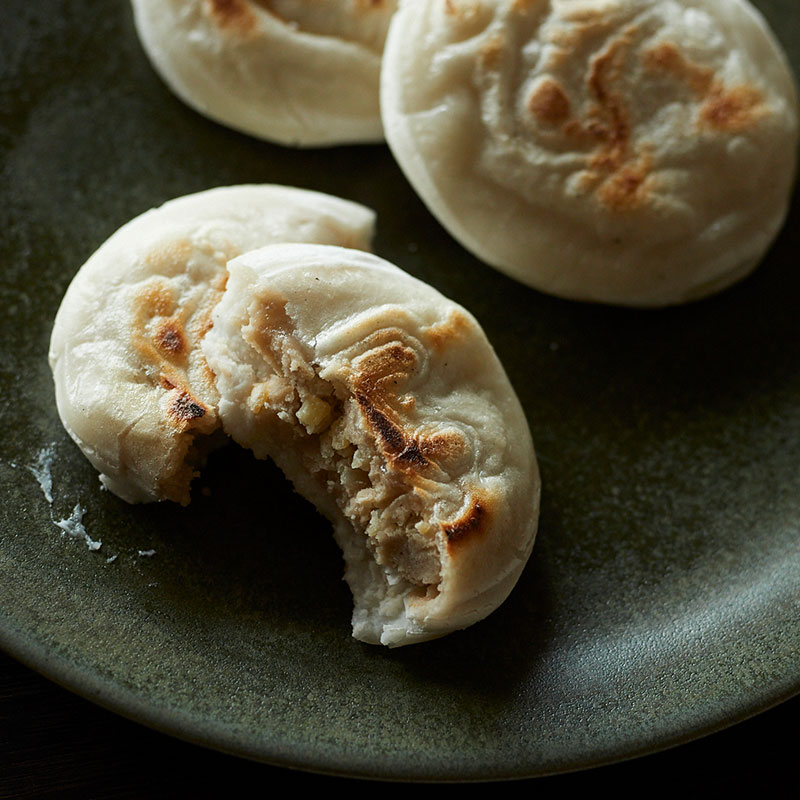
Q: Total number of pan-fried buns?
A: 3